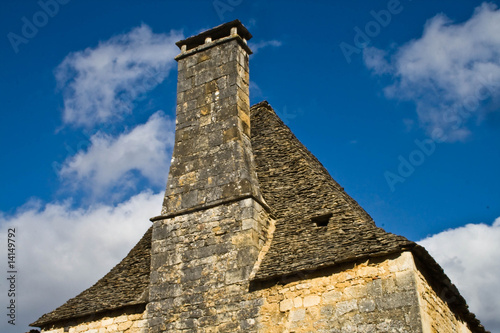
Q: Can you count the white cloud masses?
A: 5